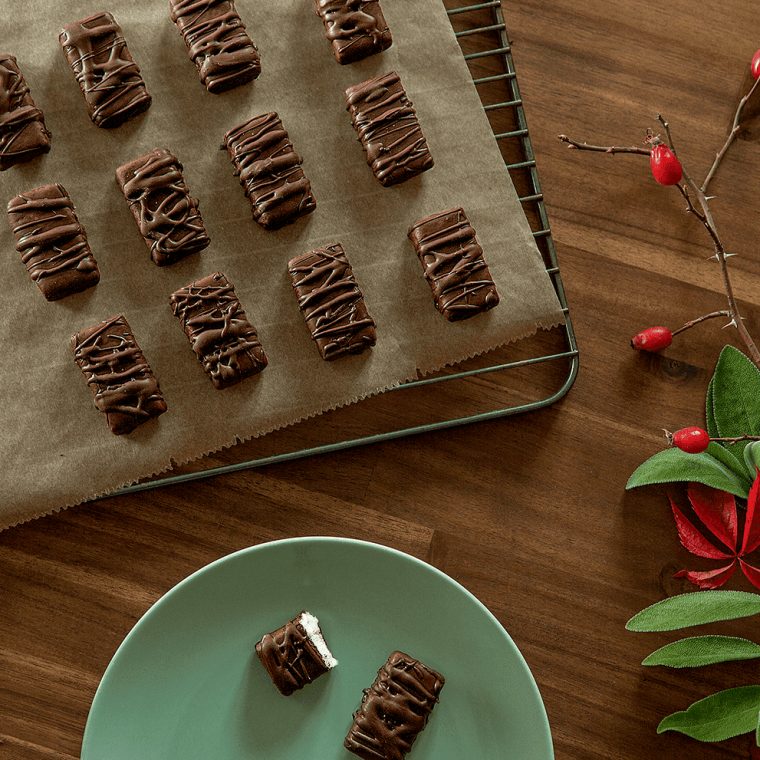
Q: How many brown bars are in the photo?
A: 14